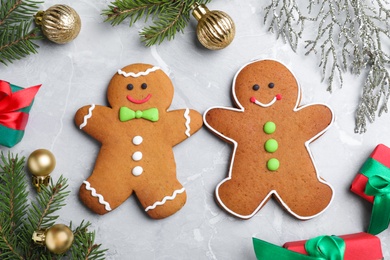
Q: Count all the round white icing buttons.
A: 3